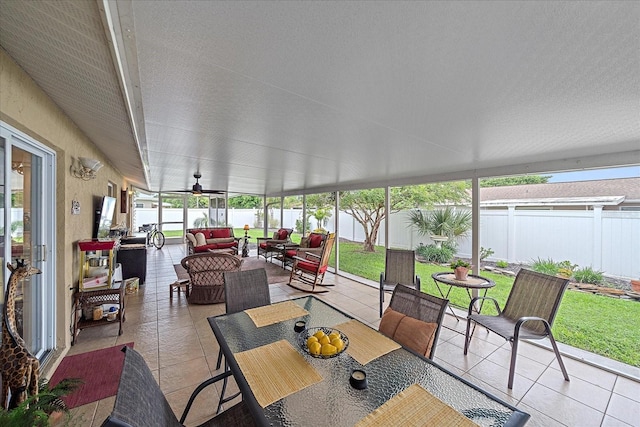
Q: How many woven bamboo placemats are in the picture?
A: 4